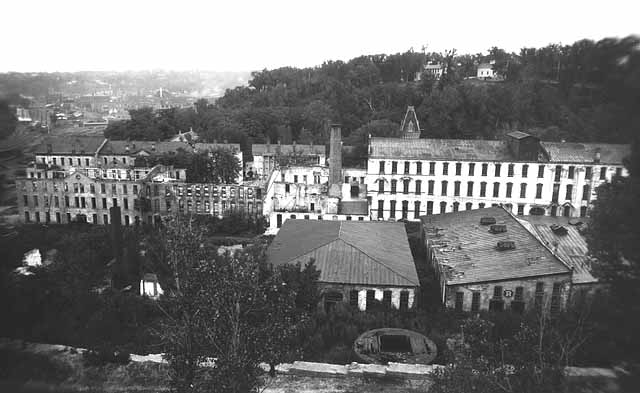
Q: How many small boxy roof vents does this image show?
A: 3